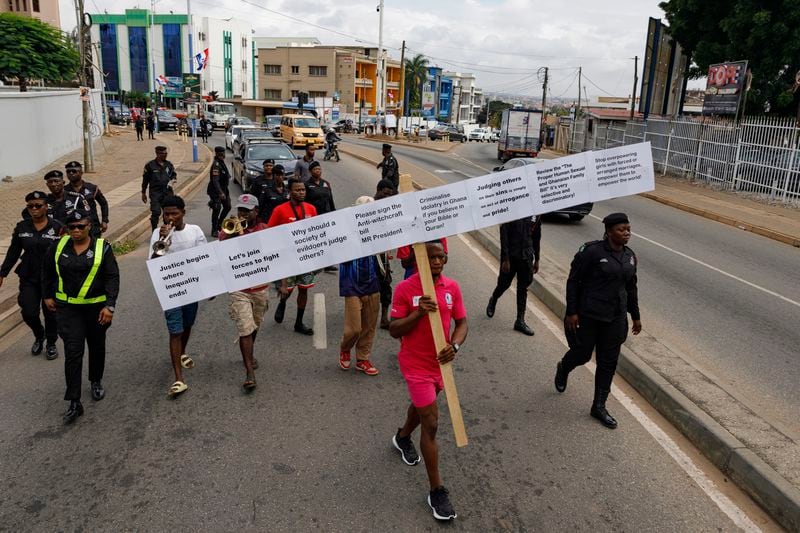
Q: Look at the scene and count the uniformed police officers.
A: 12